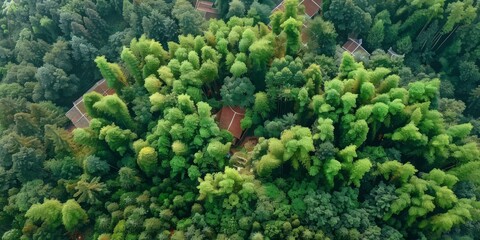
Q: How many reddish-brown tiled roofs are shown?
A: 5